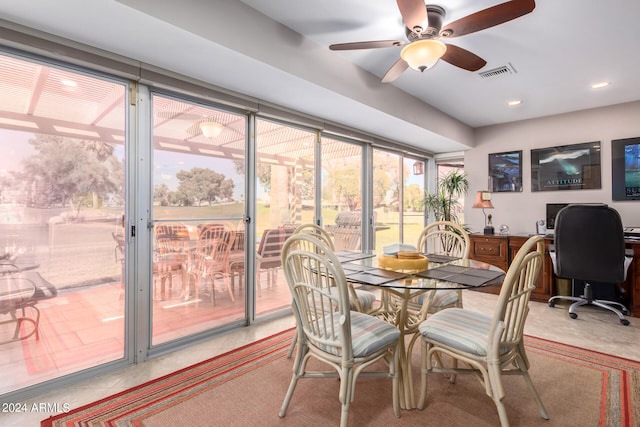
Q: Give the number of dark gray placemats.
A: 4